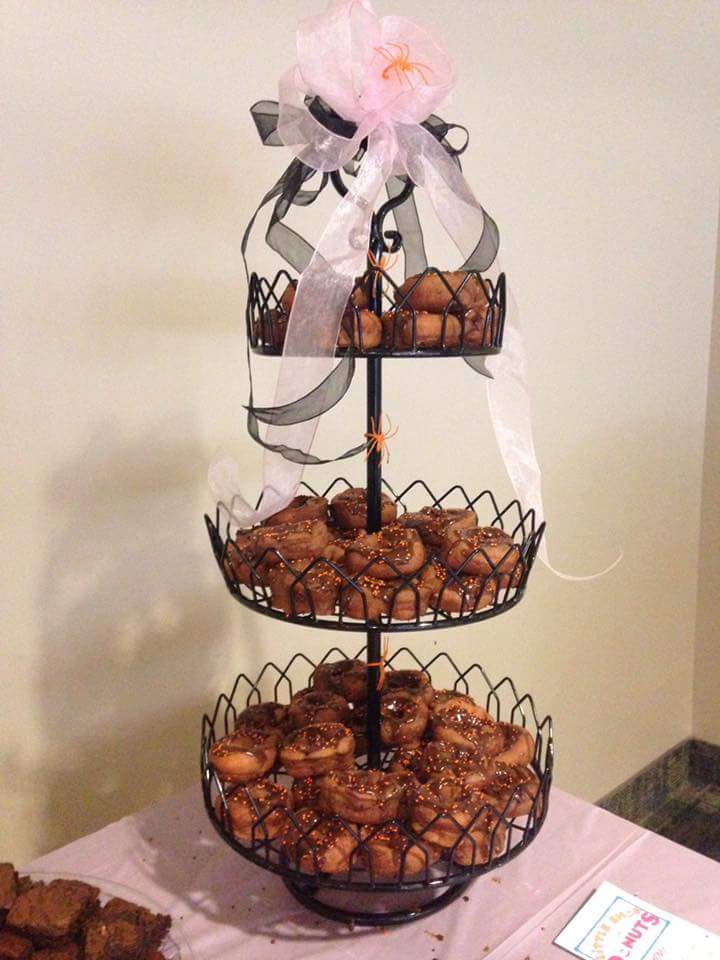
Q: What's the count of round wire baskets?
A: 3